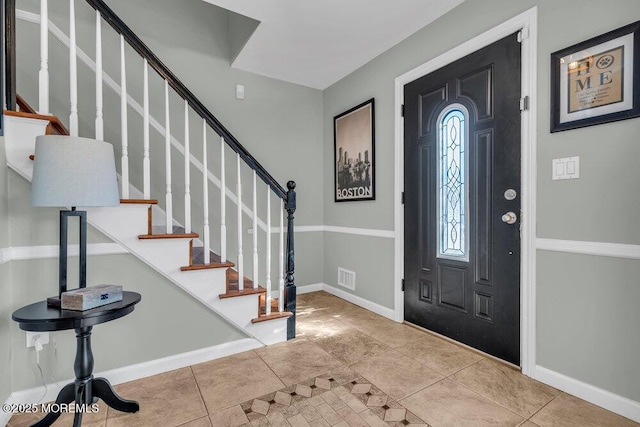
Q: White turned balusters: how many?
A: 13